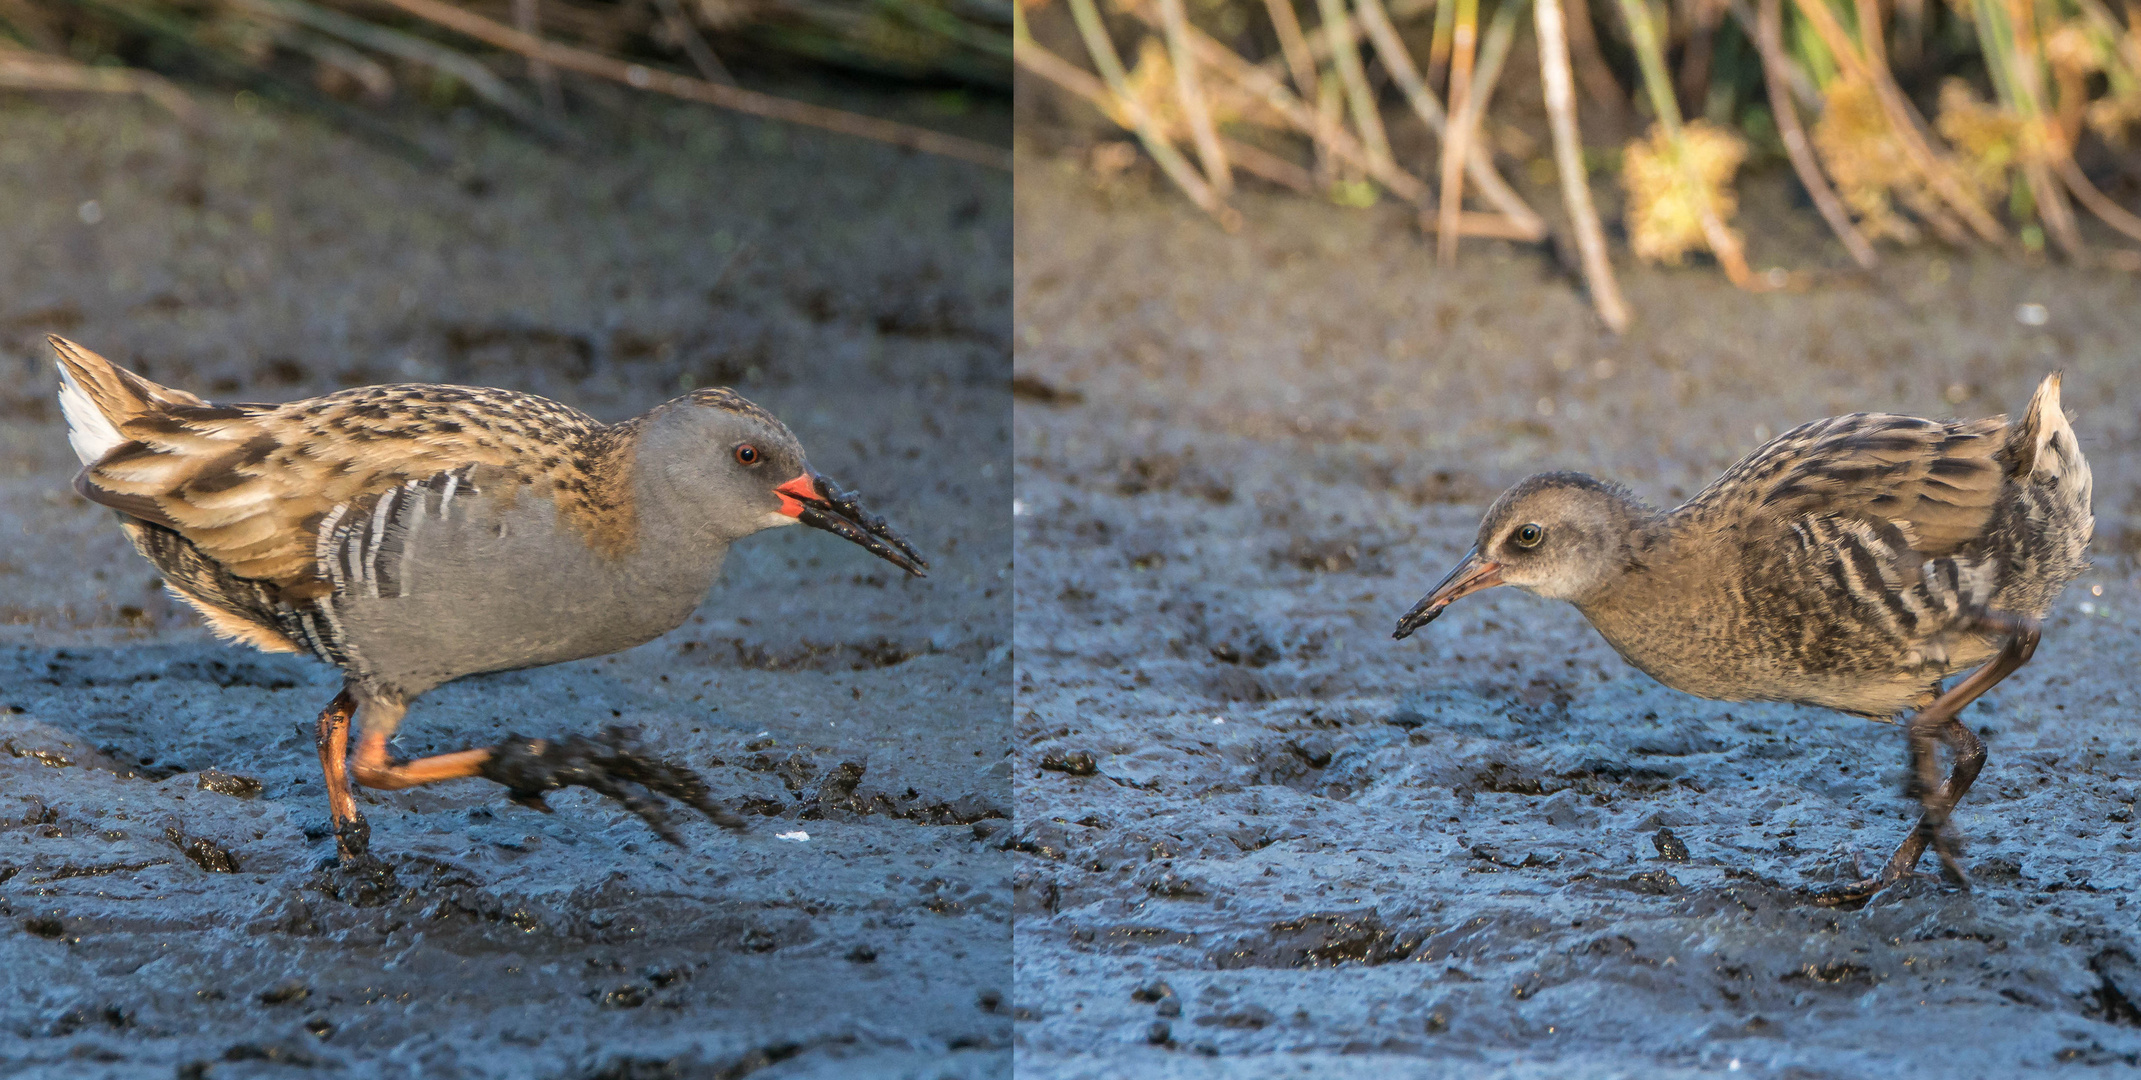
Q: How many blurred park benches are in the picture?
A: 0